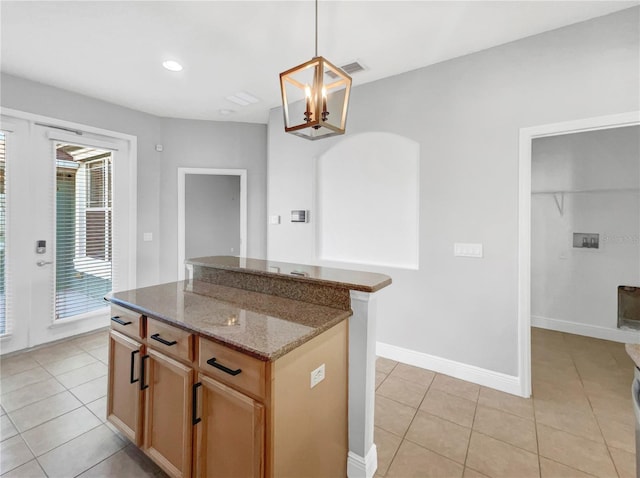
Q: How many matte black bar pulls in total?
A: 6